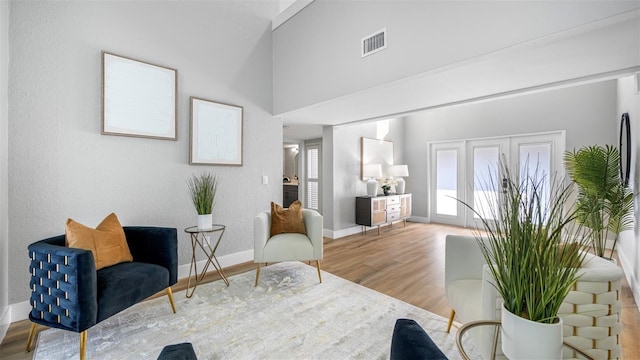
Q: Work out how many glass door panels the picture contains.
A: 3